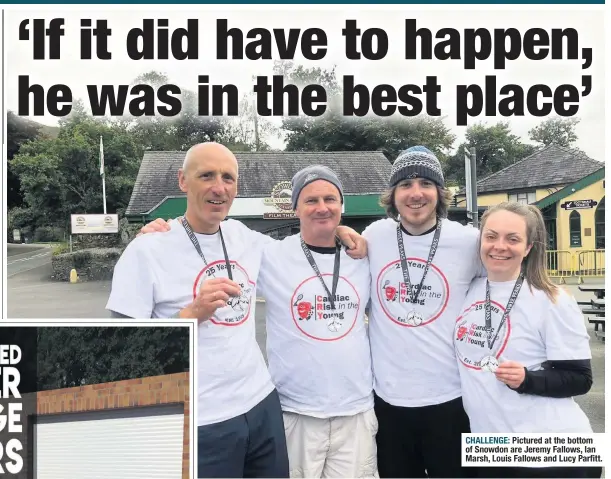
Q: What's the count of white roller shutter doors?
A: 1